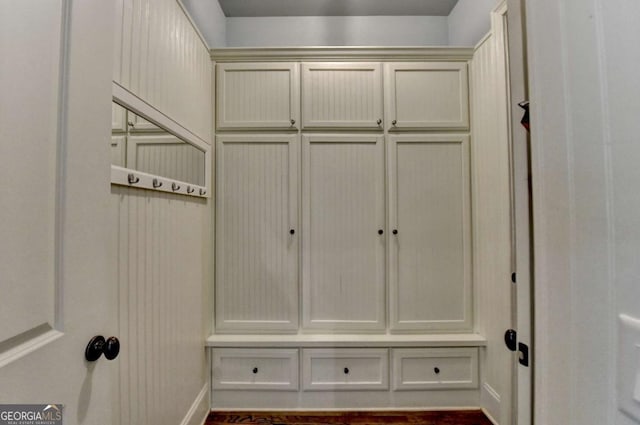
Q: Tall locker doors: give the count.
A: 3